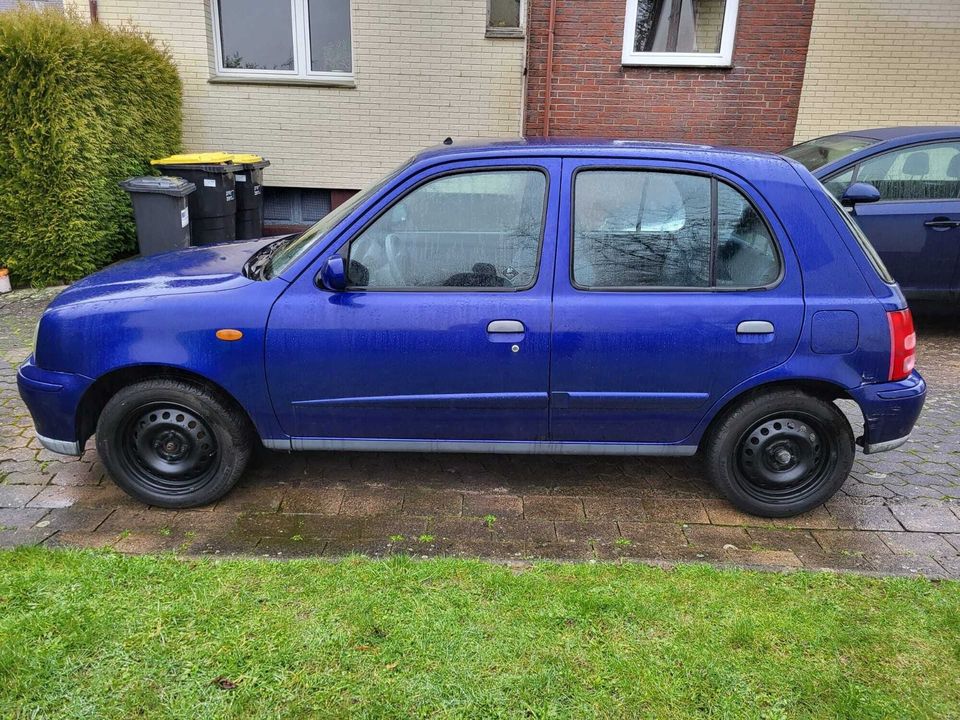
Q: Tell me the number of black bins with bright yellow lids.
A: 2